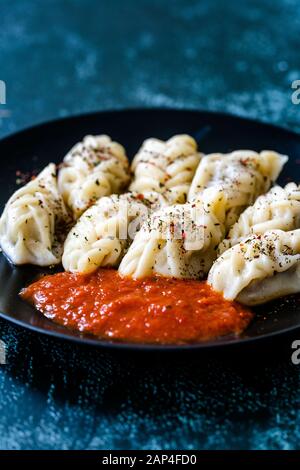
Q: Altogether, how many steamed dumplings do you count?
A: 8